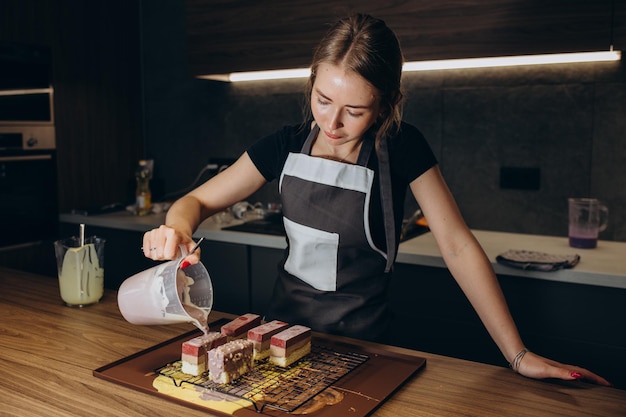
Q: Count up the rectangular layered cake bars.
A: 5